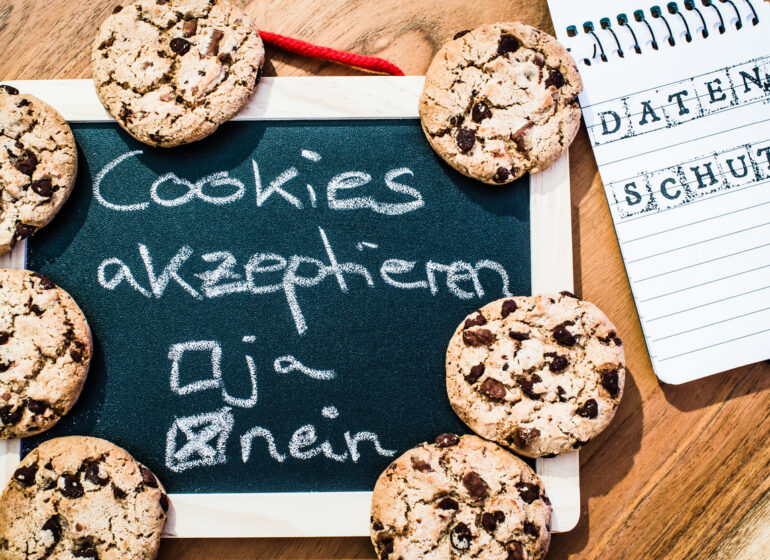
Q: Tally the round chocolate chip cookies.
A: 7